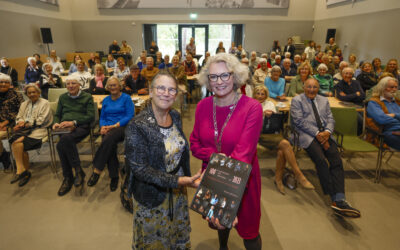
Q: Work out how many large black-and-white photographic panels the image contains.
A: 3